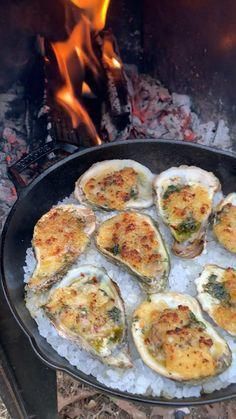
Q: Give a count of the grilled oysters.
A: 8